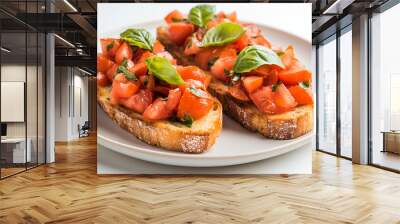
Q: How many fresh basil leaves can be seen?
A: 5